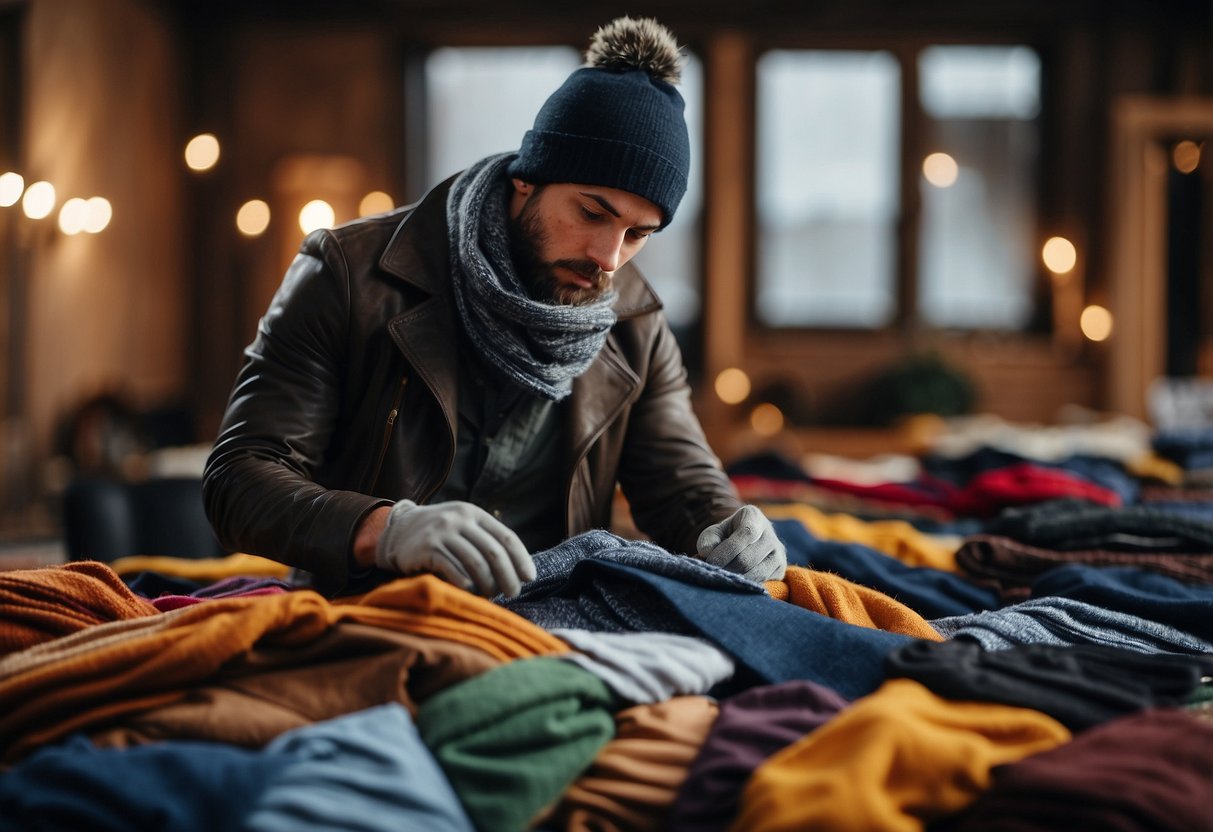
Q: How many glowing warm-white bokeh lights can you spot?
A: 14